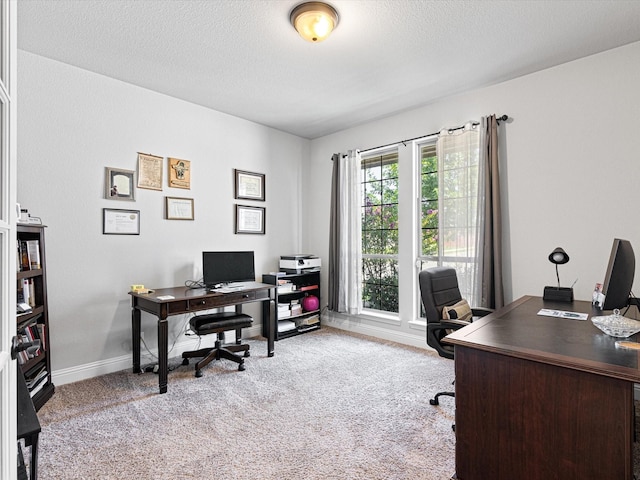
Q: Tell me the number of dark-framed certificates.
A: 3